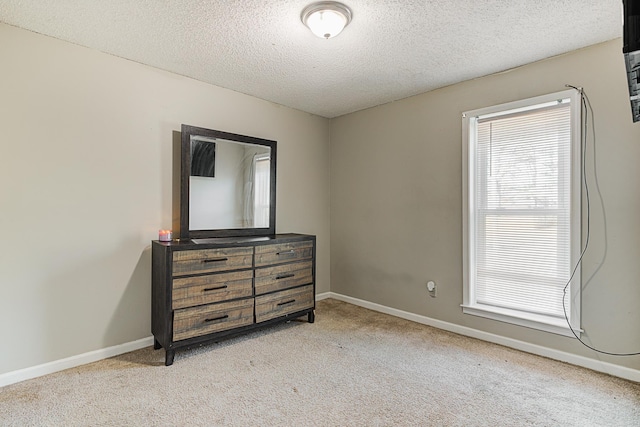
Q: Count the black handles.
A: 6